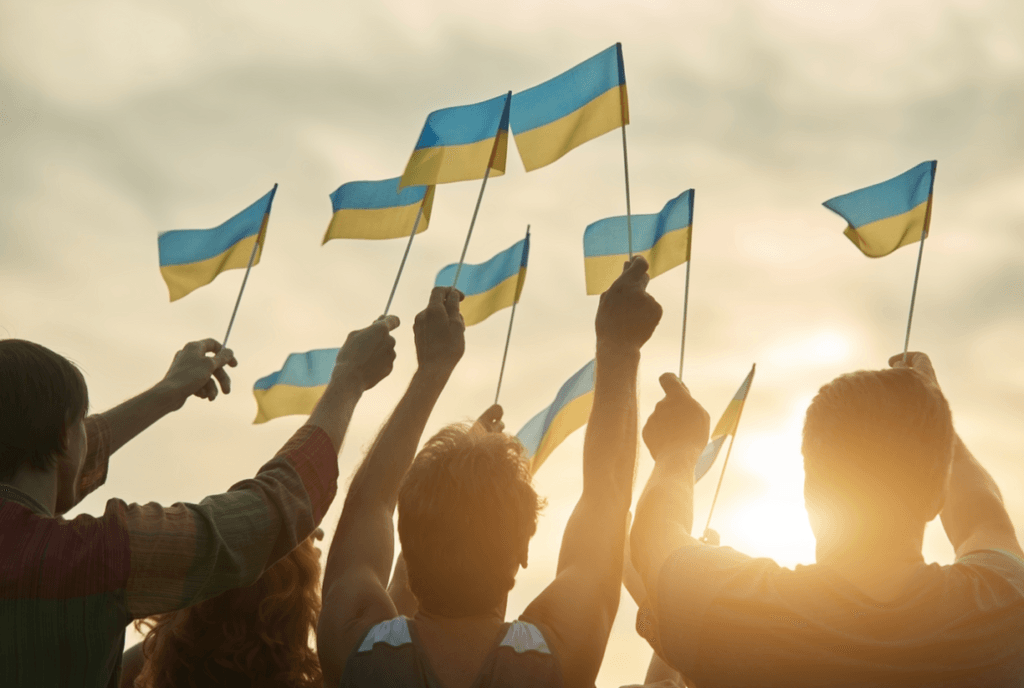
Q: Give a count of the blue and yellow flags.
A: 10